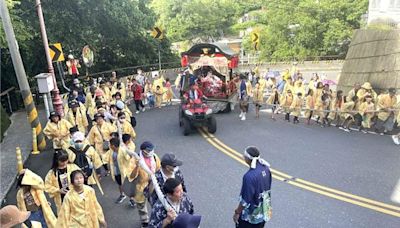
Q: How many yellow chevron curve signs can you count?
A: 3